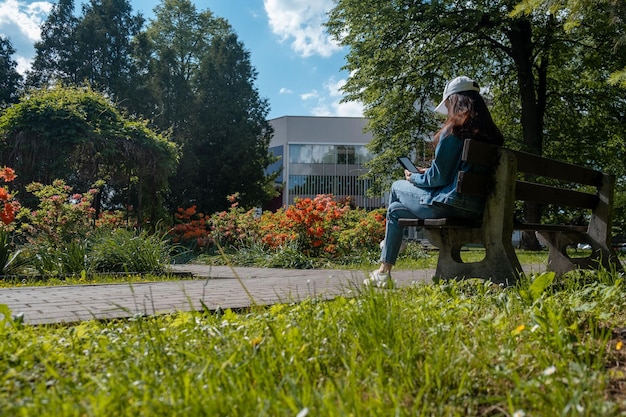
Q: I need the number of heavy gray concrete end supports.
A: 2